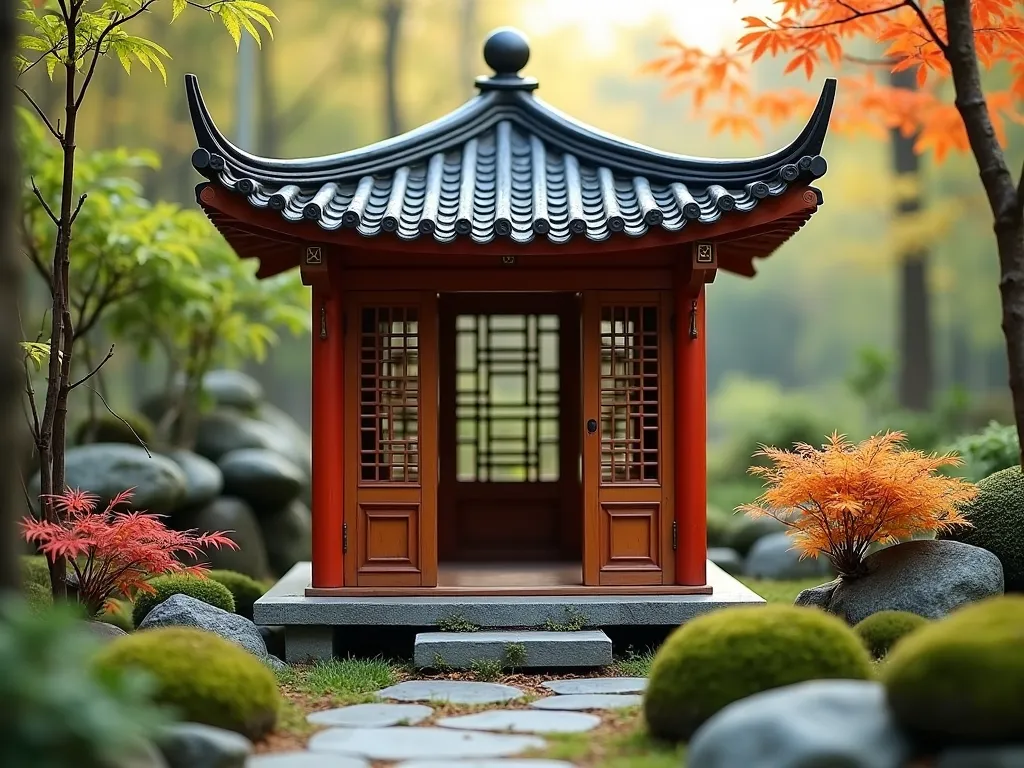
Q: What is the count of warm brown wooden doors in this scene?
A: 2